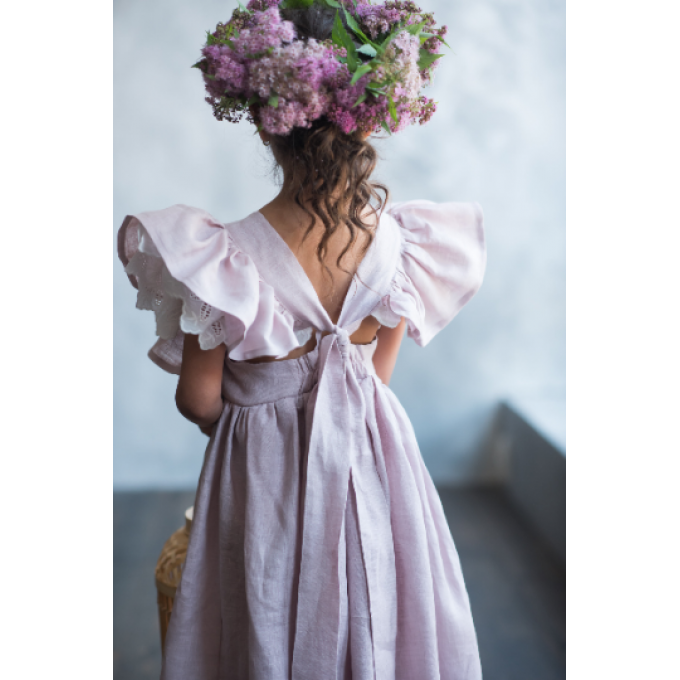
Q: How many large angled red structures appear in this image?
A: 0